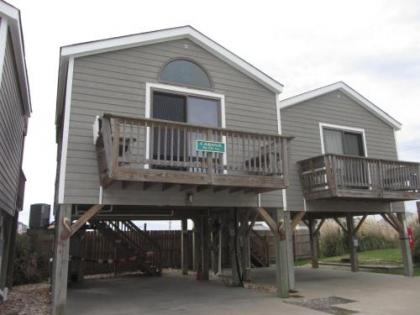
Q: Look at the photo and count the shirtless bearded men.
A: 0